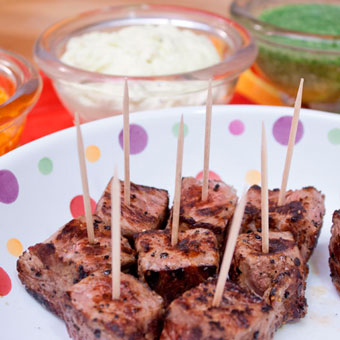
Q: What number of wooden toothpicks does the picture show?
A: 8